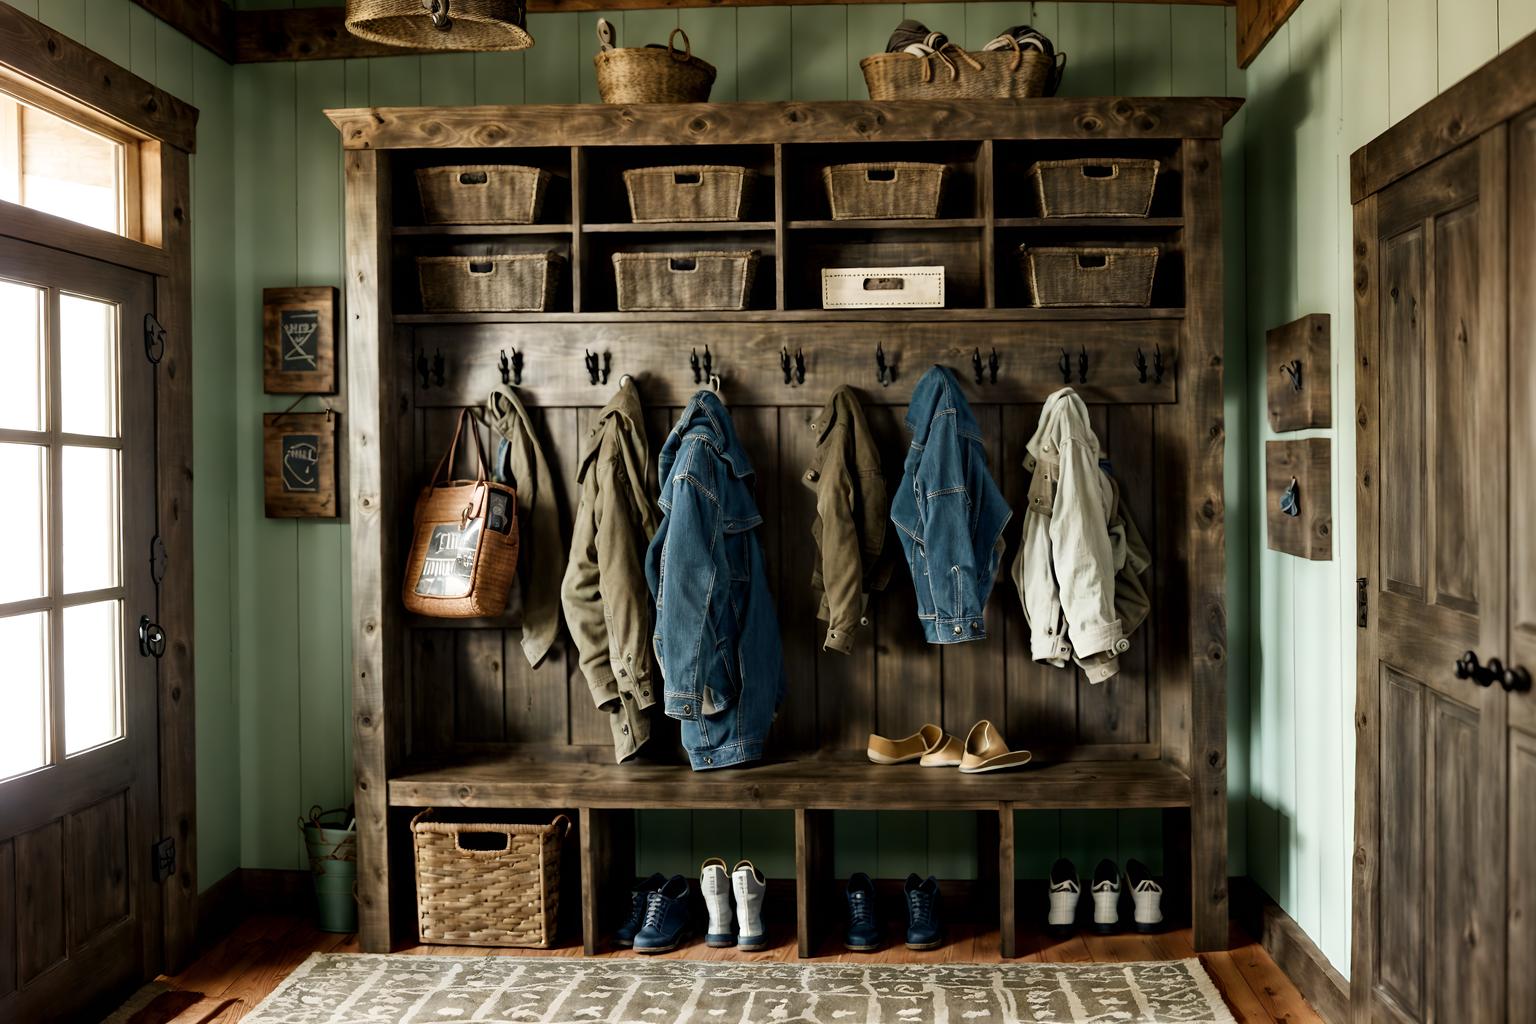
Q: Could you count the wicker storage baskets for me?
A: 10